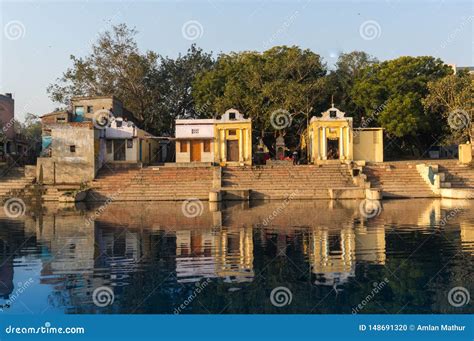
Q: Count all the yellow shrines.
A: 2